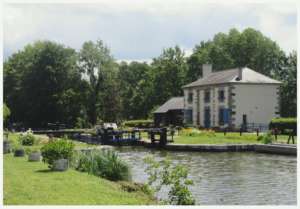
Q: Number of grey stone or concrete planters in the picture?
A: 4